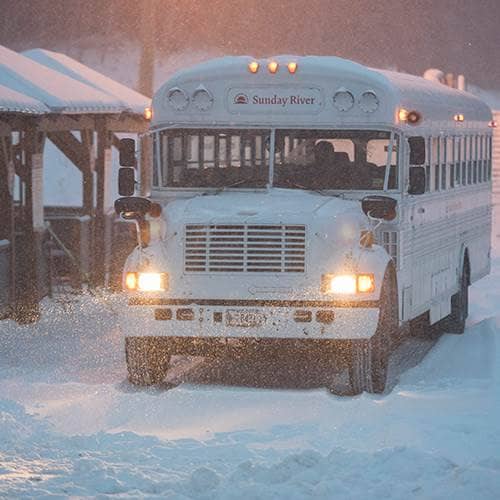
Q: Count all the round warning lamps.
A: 4